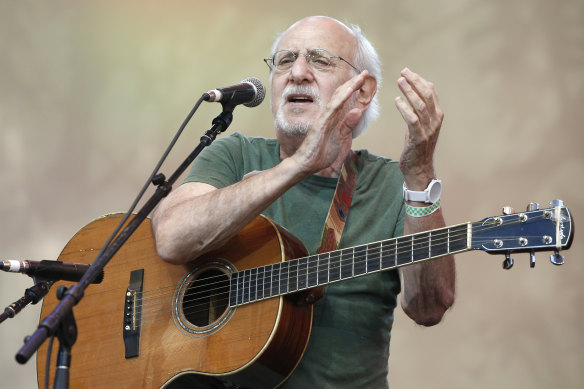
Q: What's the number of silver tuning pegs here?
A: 6